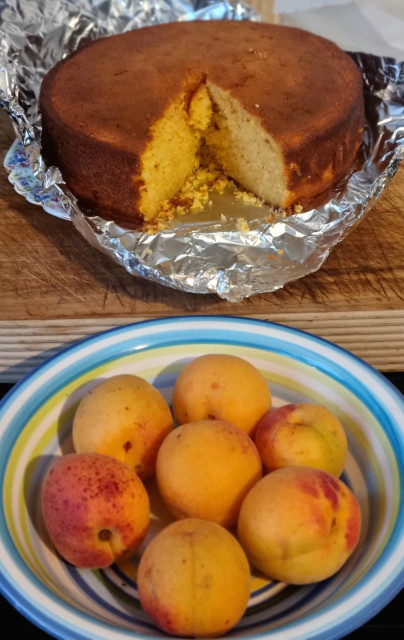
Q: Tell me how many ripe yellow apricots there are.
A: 7